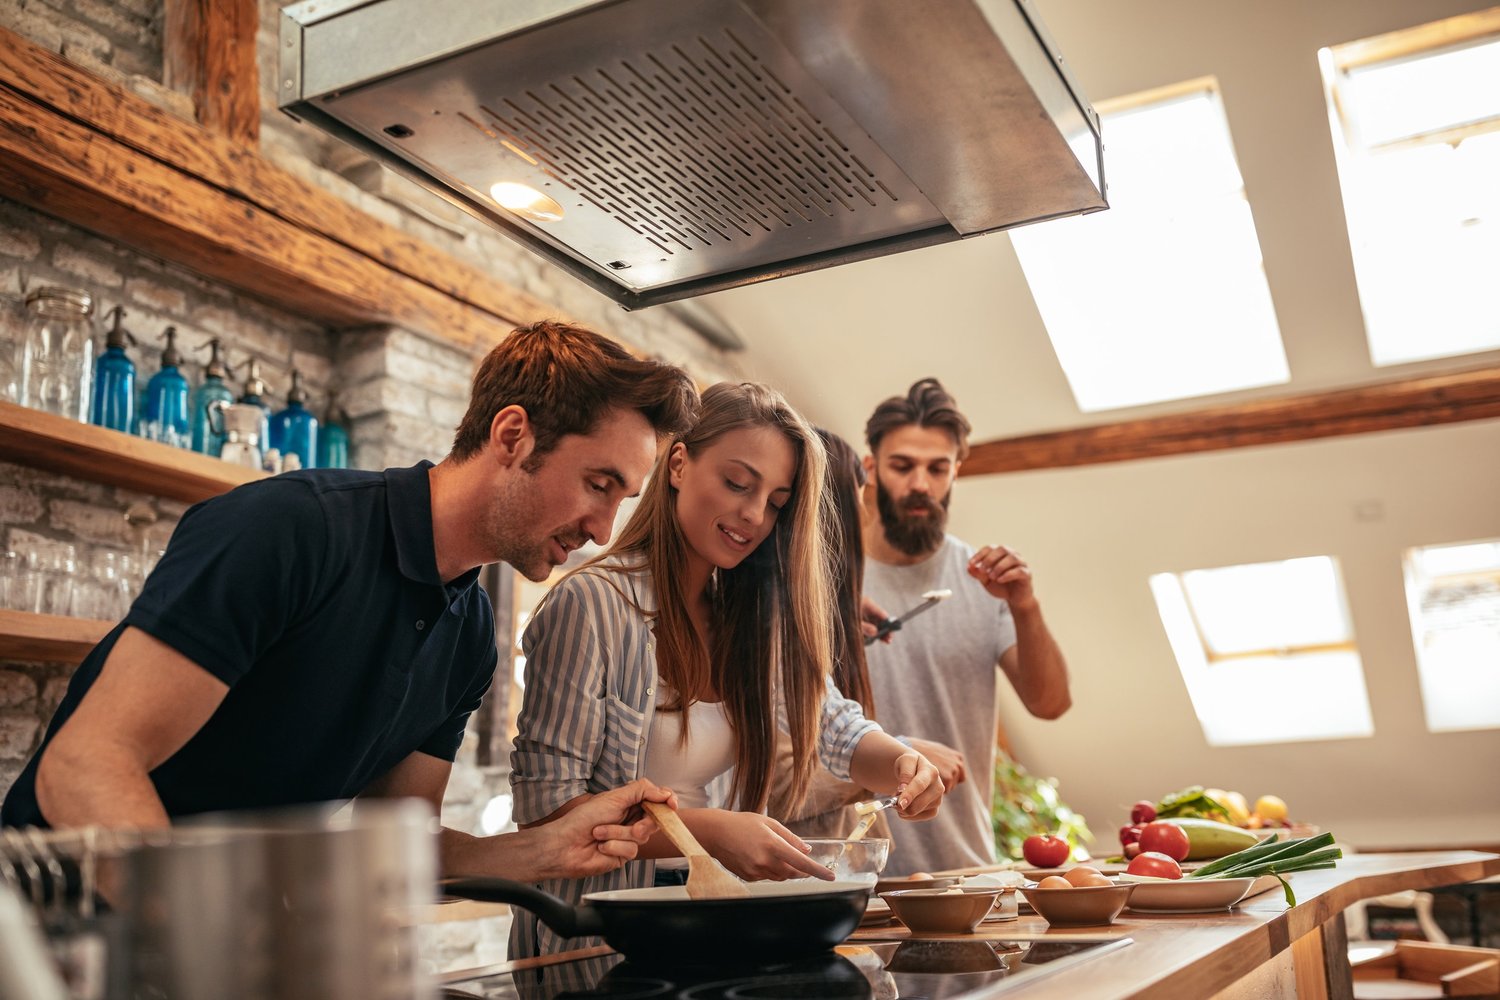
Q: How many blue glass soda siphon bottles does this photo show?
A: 6